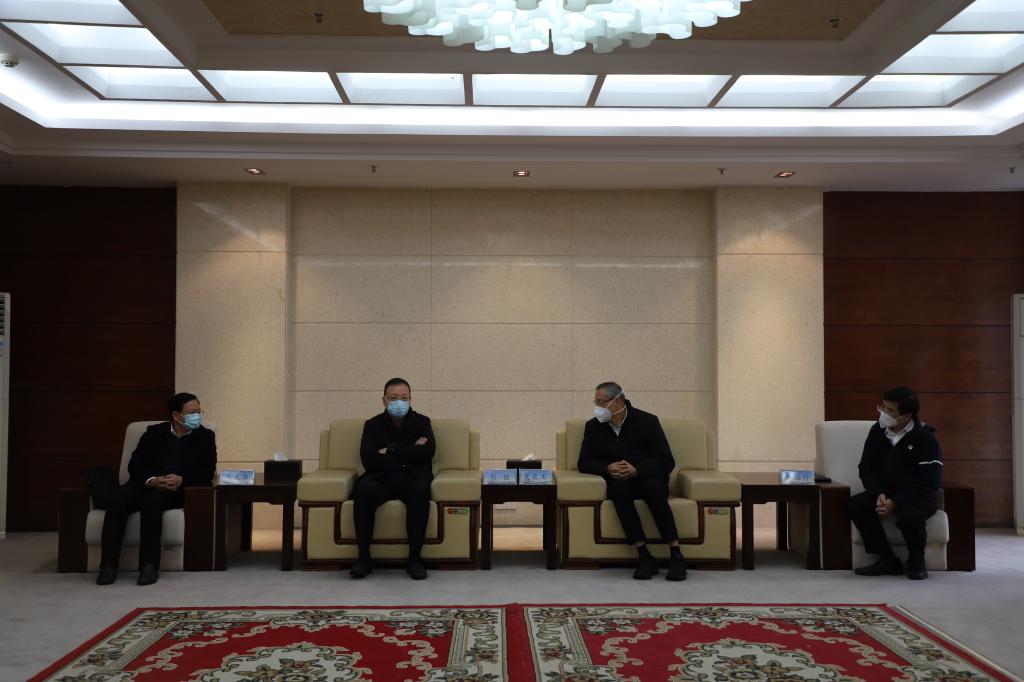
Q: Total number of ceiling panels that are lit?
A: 11